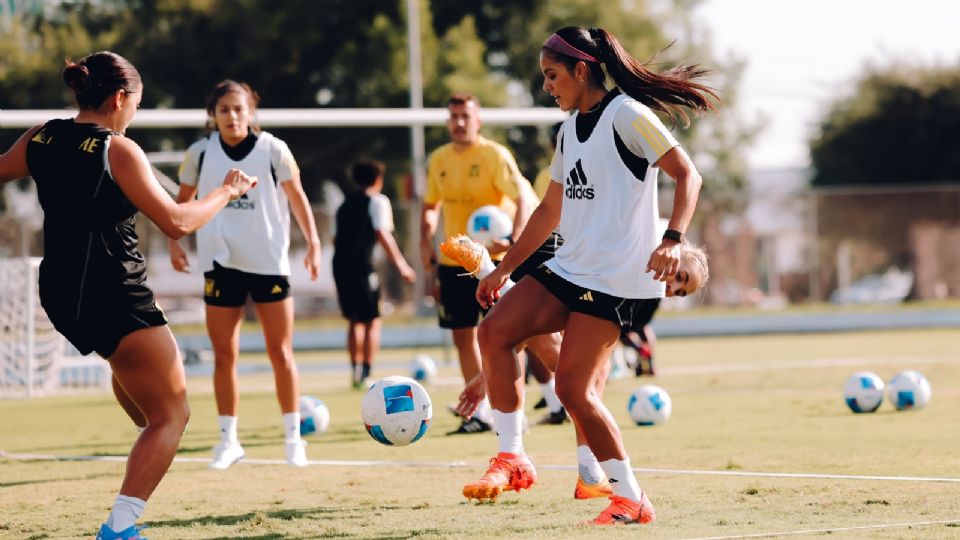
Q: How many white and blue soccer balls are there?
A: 7